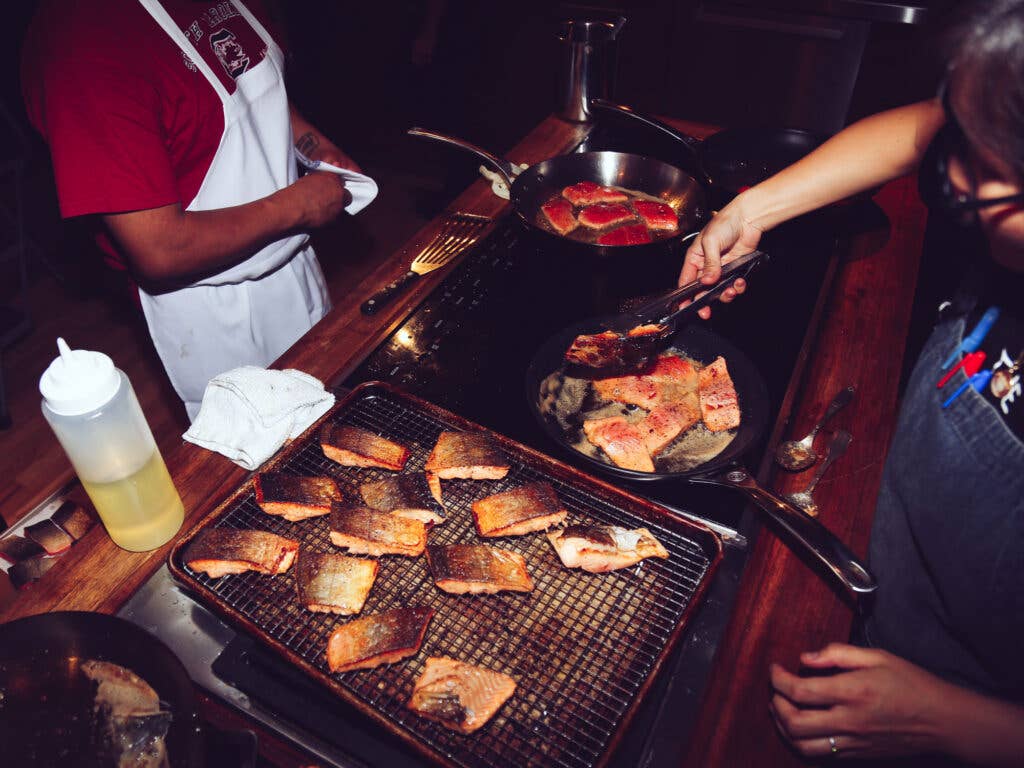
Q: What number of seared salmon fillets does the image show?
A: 12